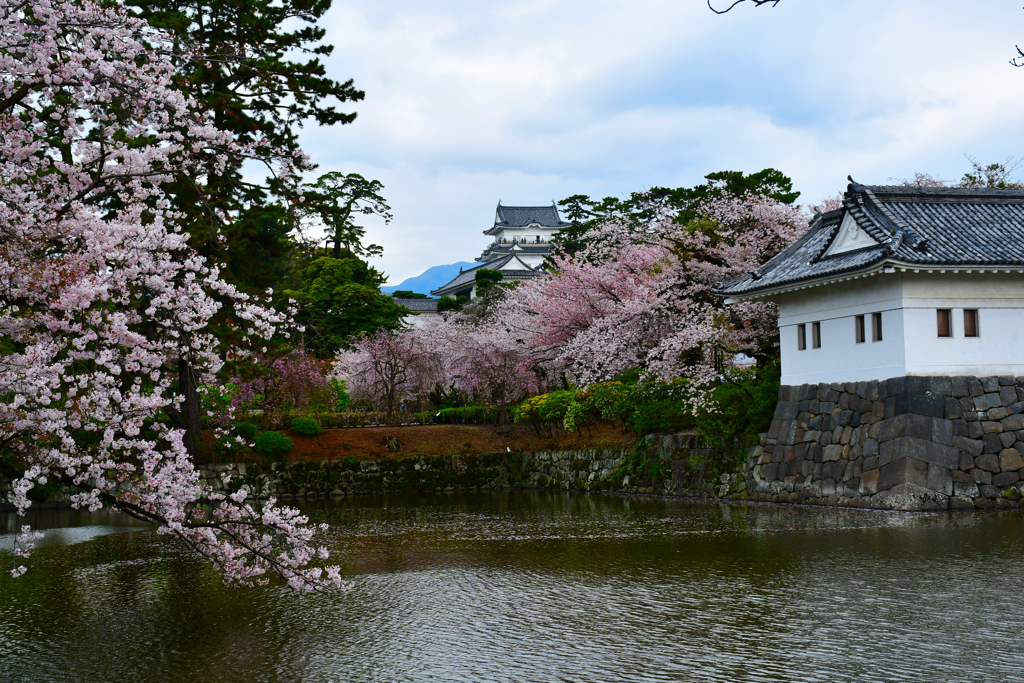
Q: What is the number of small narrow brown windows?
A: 6